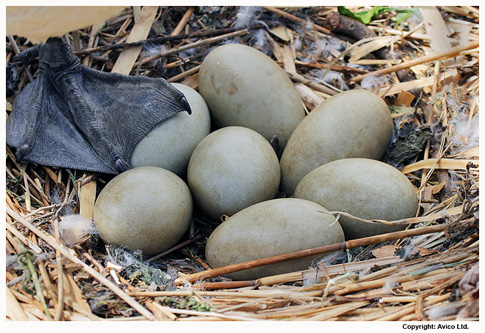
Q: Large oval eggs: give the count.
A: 7